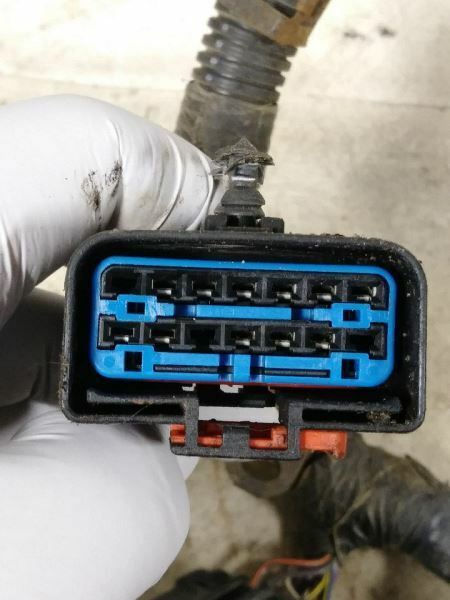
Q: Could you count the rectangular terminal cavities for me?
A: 14